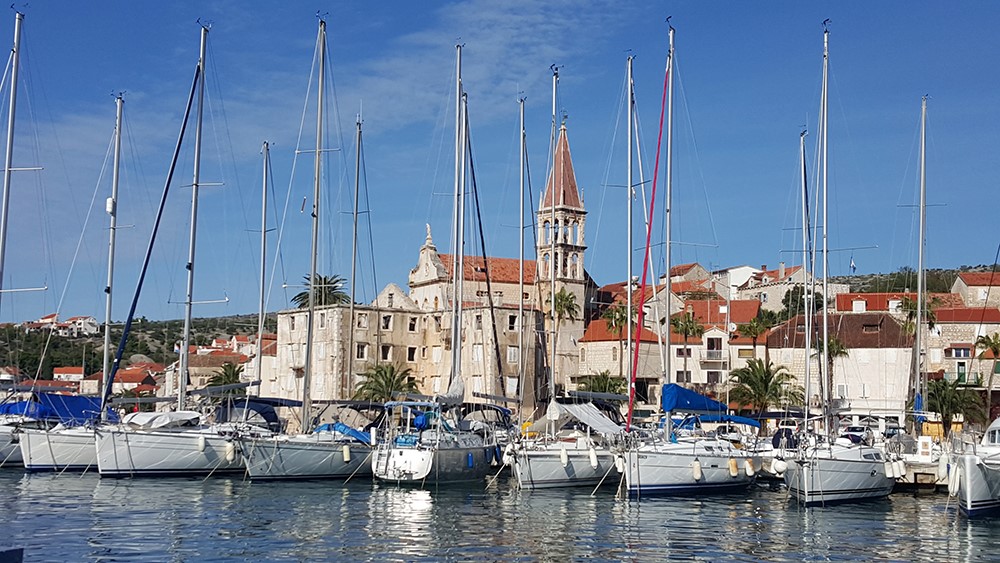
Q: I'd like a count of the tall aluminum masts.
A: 15